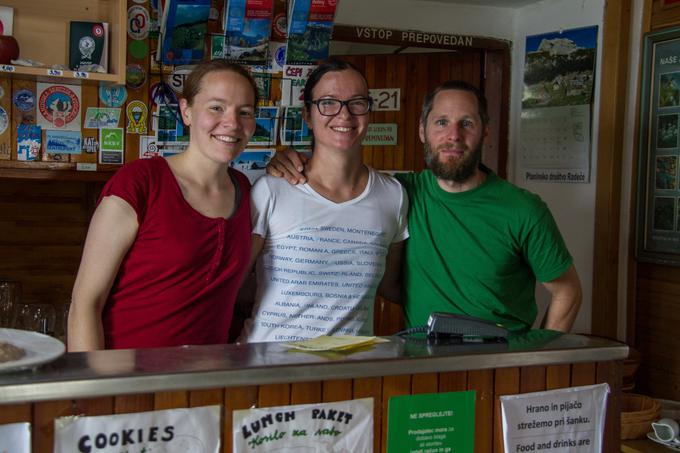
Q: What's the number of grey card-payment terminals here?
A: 1